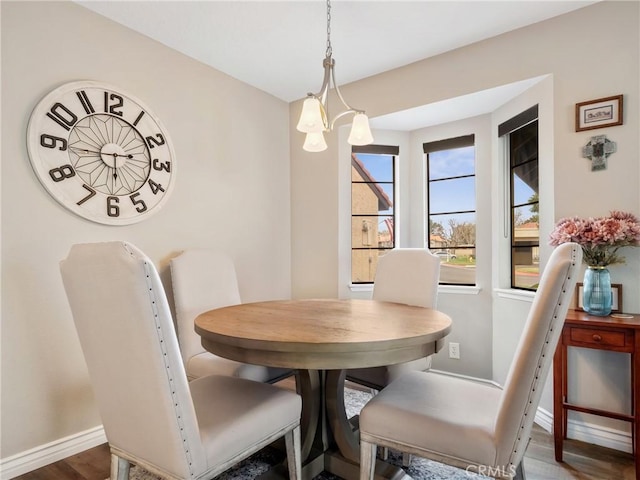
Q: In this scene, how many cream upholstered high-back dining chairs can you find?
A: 4